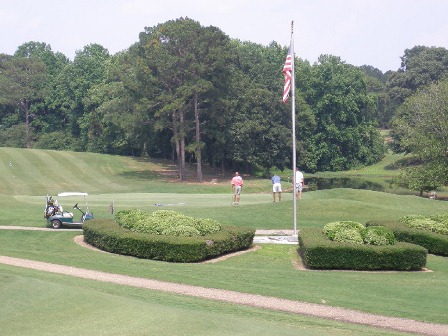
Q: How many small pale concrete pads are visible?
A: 1